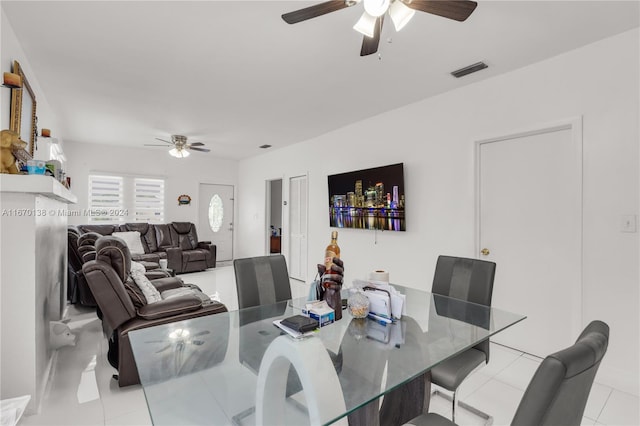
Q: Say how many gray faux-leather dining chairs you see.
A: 3